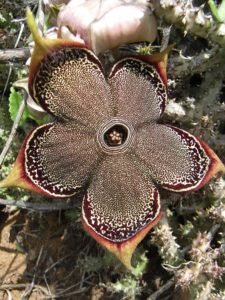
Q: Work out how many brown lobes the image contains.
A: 5